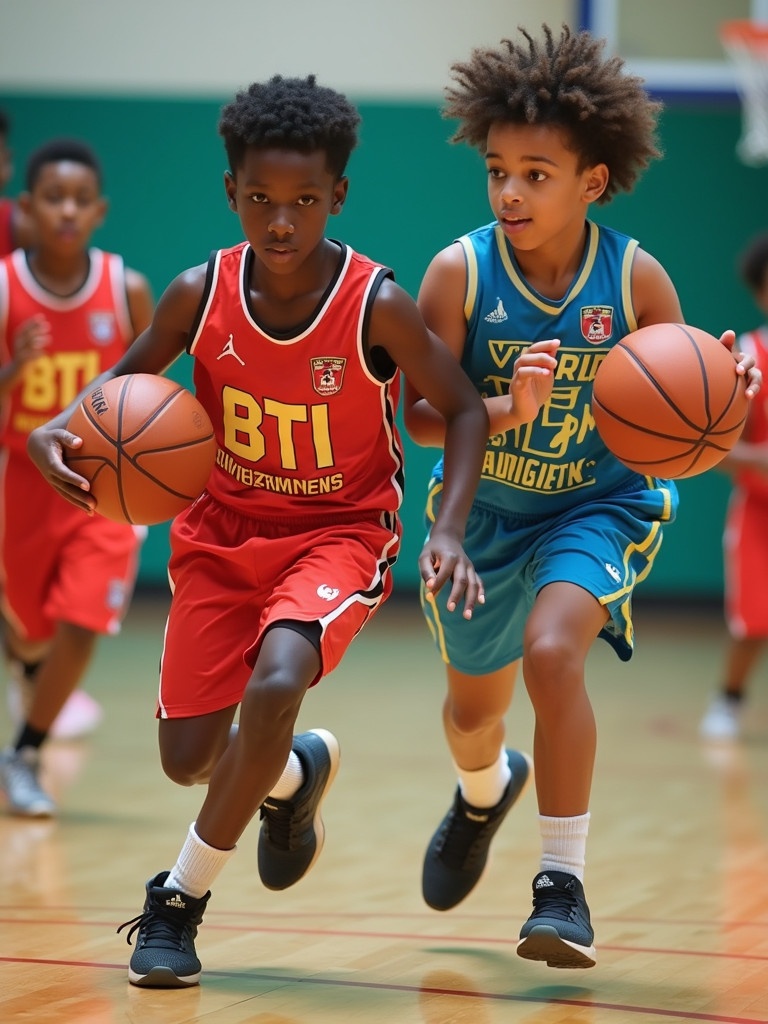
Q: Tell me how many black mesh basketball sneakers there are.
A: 4